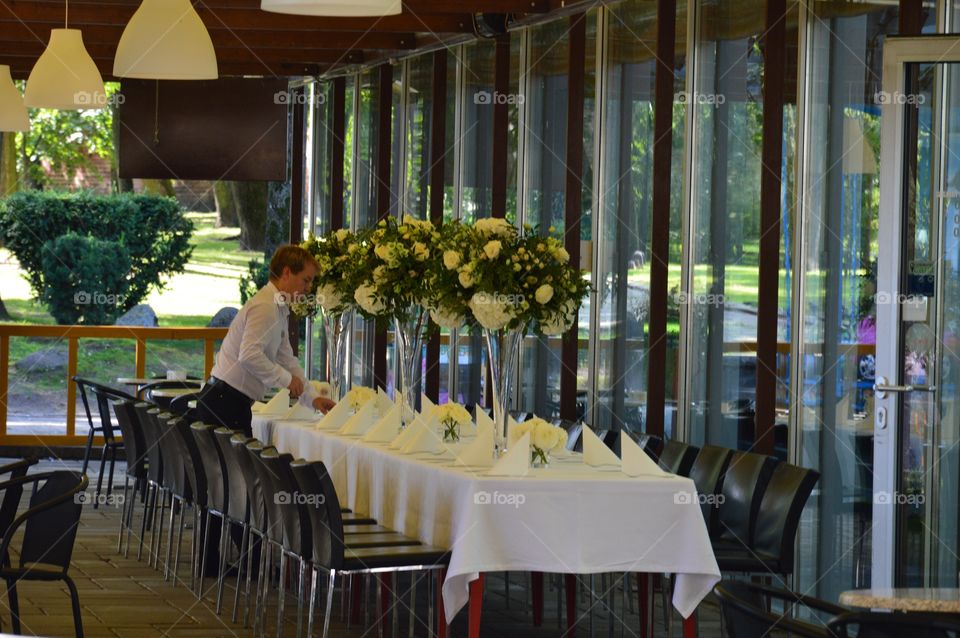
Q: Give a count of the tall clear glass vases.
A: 3